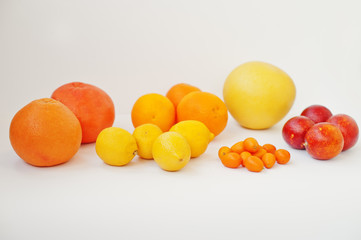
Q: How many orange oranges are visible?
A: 3